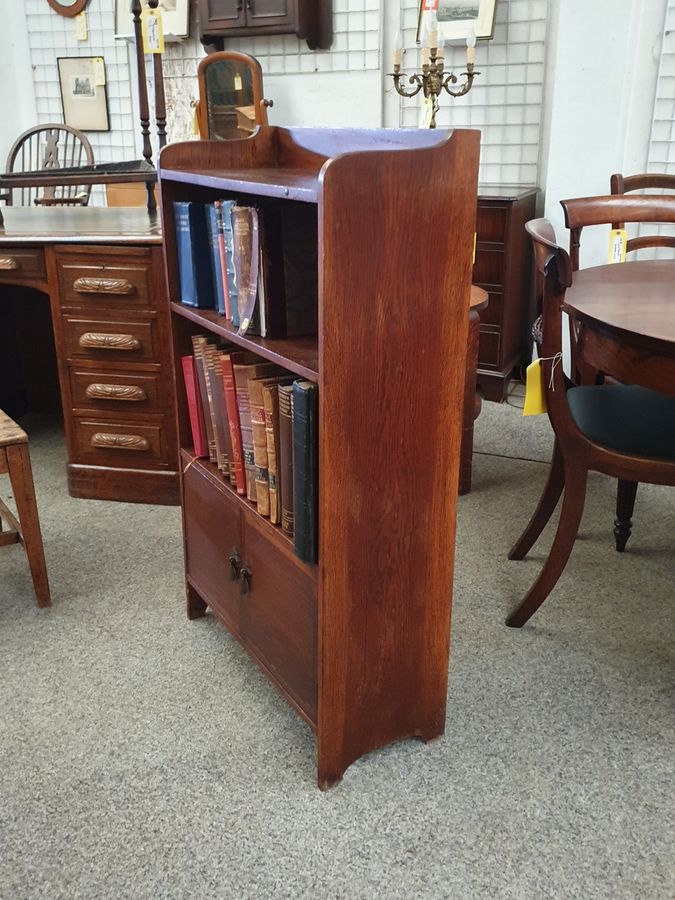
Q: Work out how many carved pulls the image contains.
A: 5